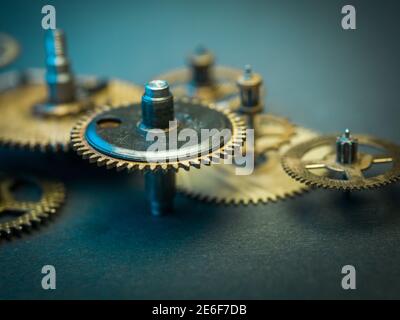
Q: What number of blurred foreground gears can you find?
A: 1